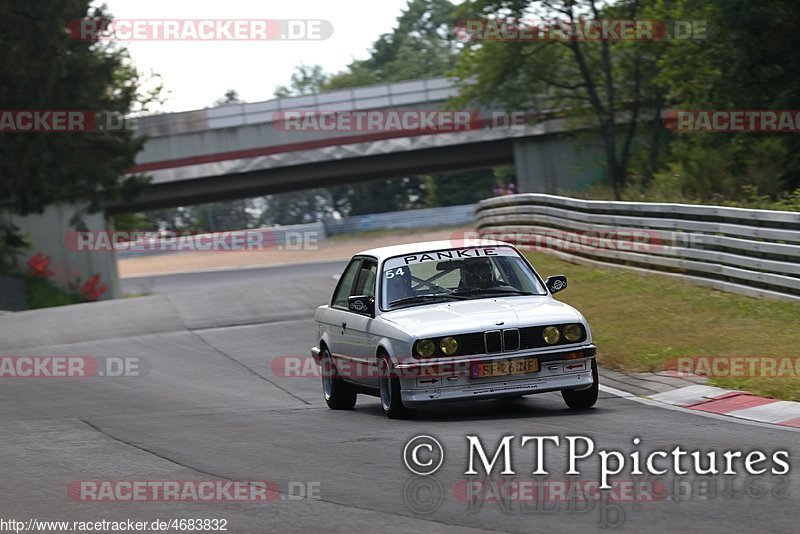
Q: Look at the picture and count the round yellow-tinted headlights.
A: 4